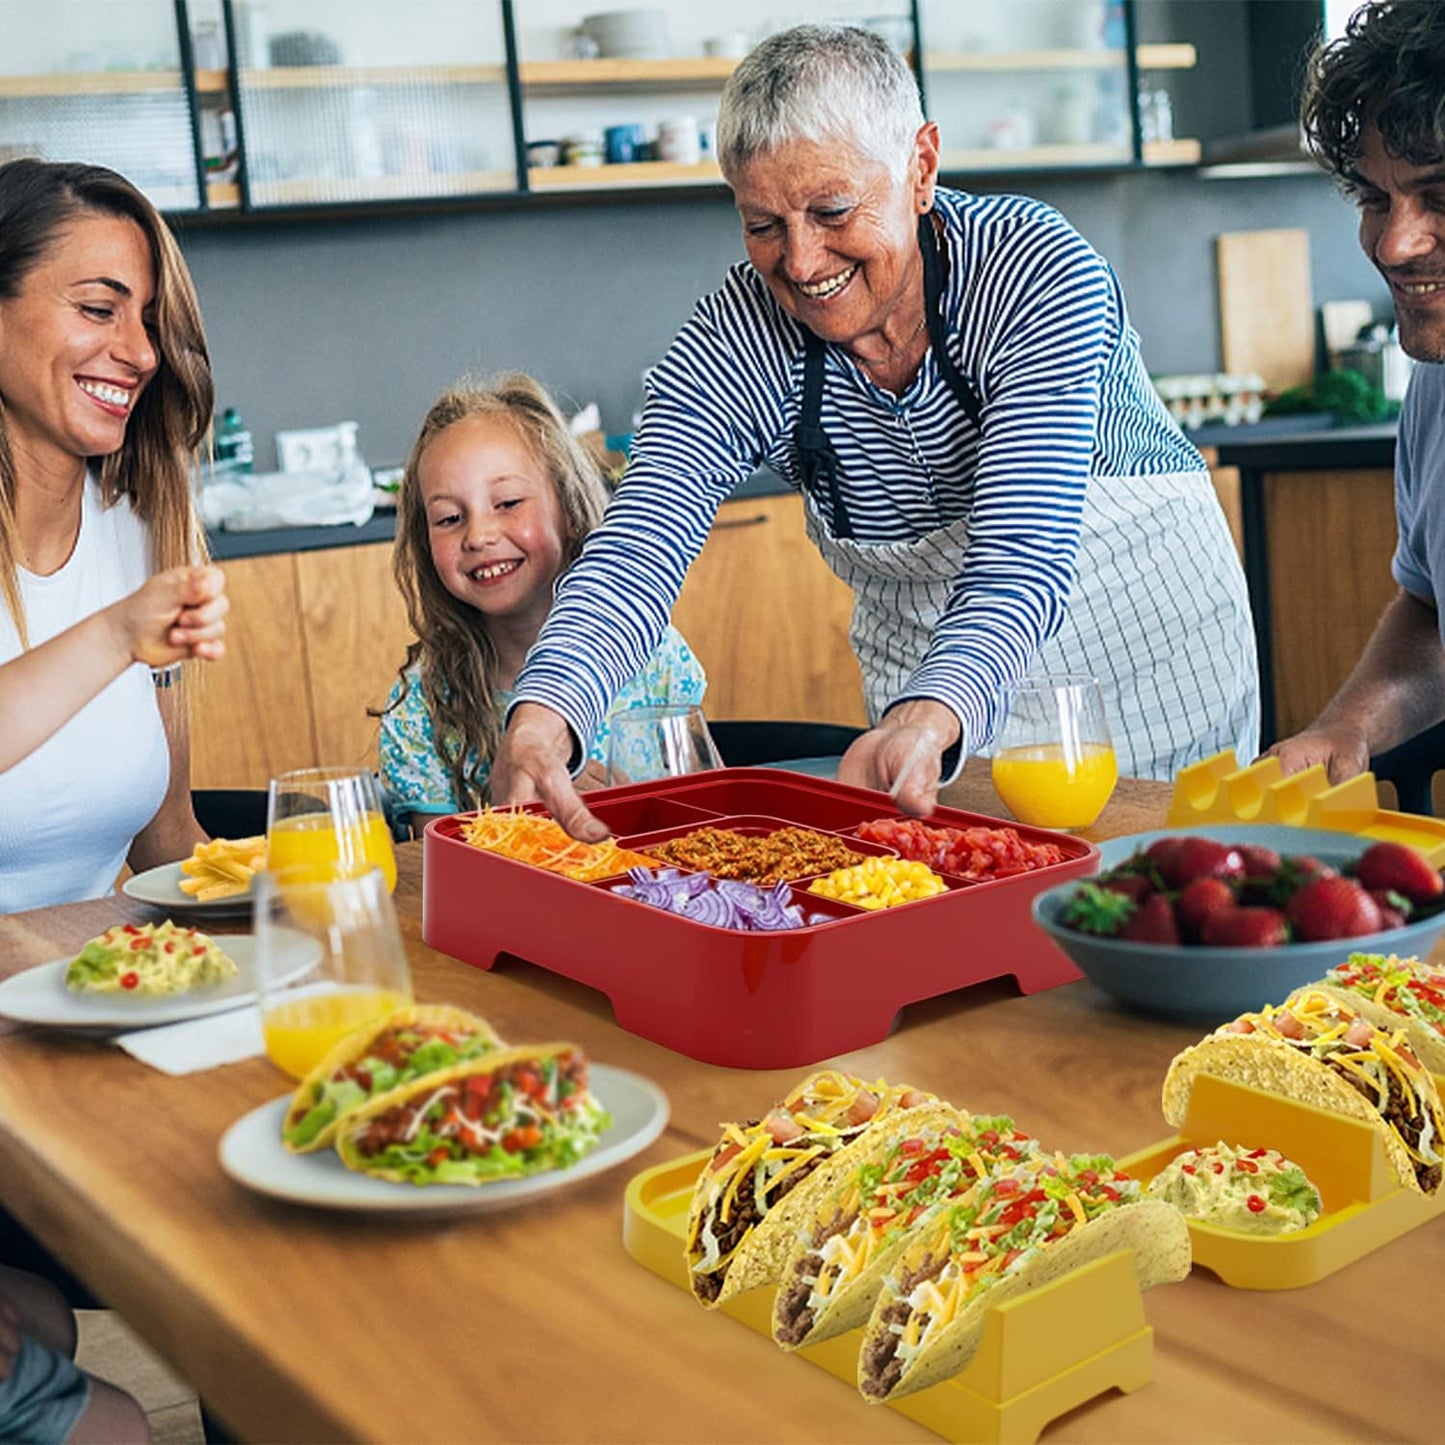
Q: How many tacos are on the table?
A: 7